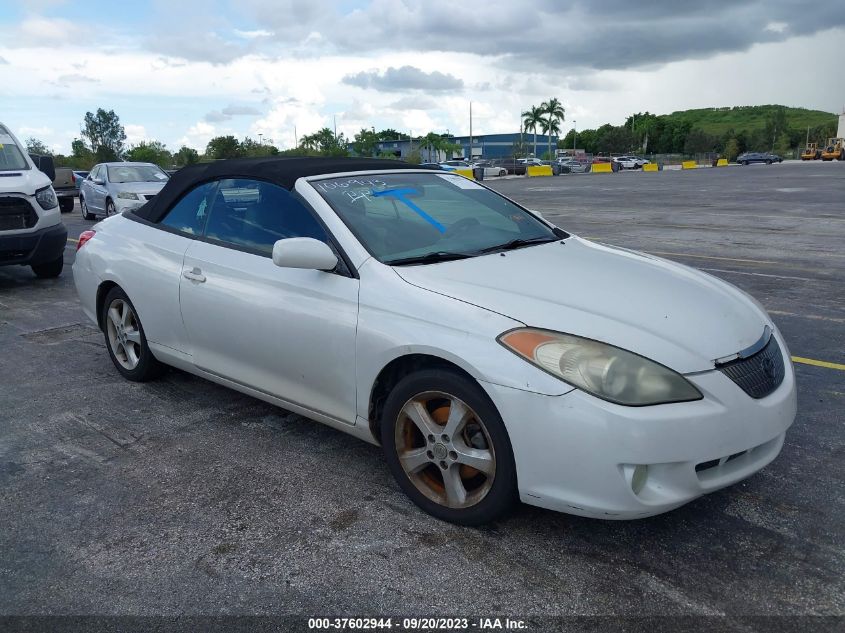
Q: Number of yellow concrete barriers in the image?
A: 6